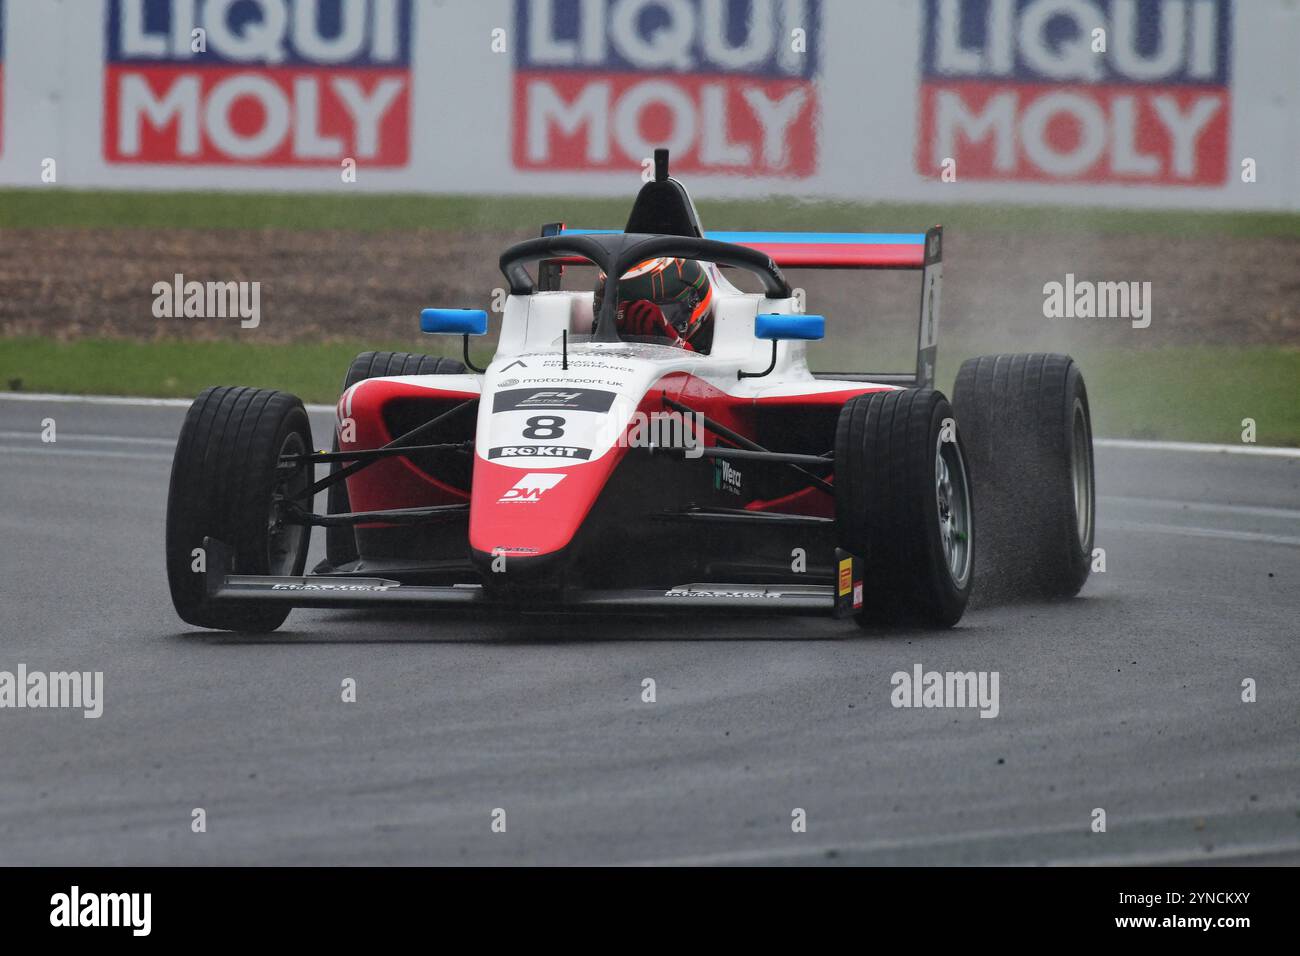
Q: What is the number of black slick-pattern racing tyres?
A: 4